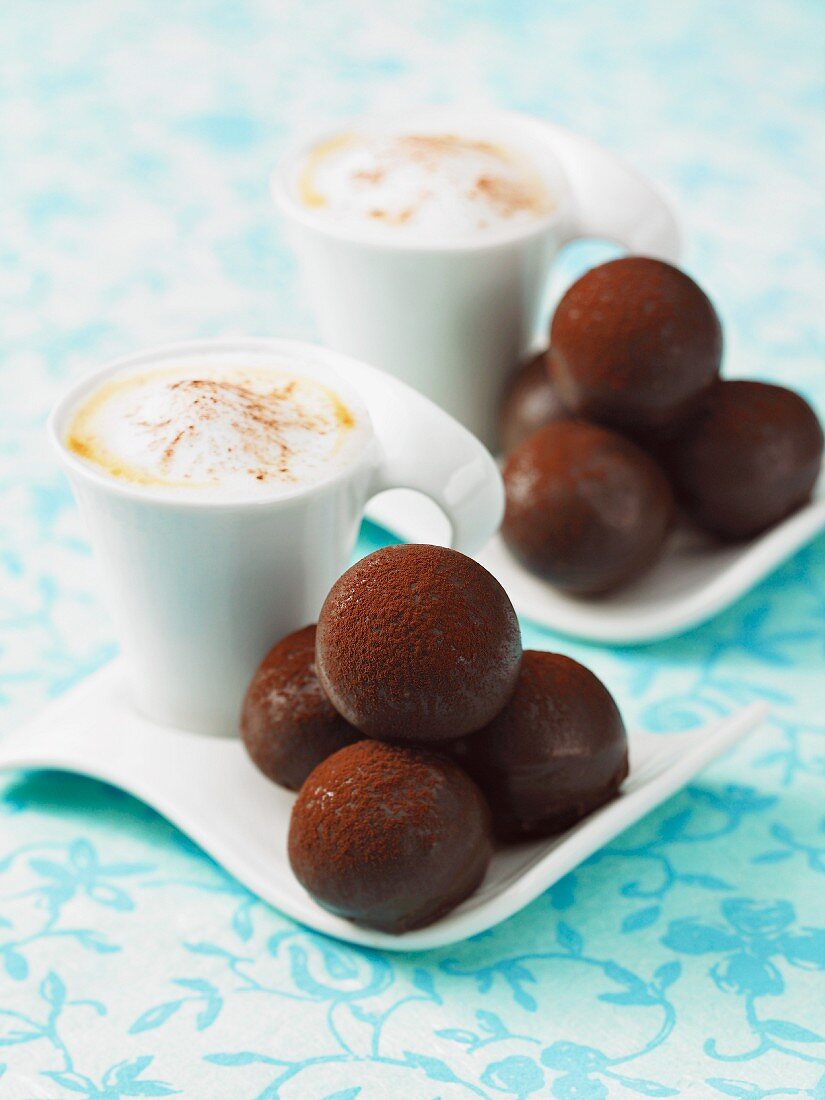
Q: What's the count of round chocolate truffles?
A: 8